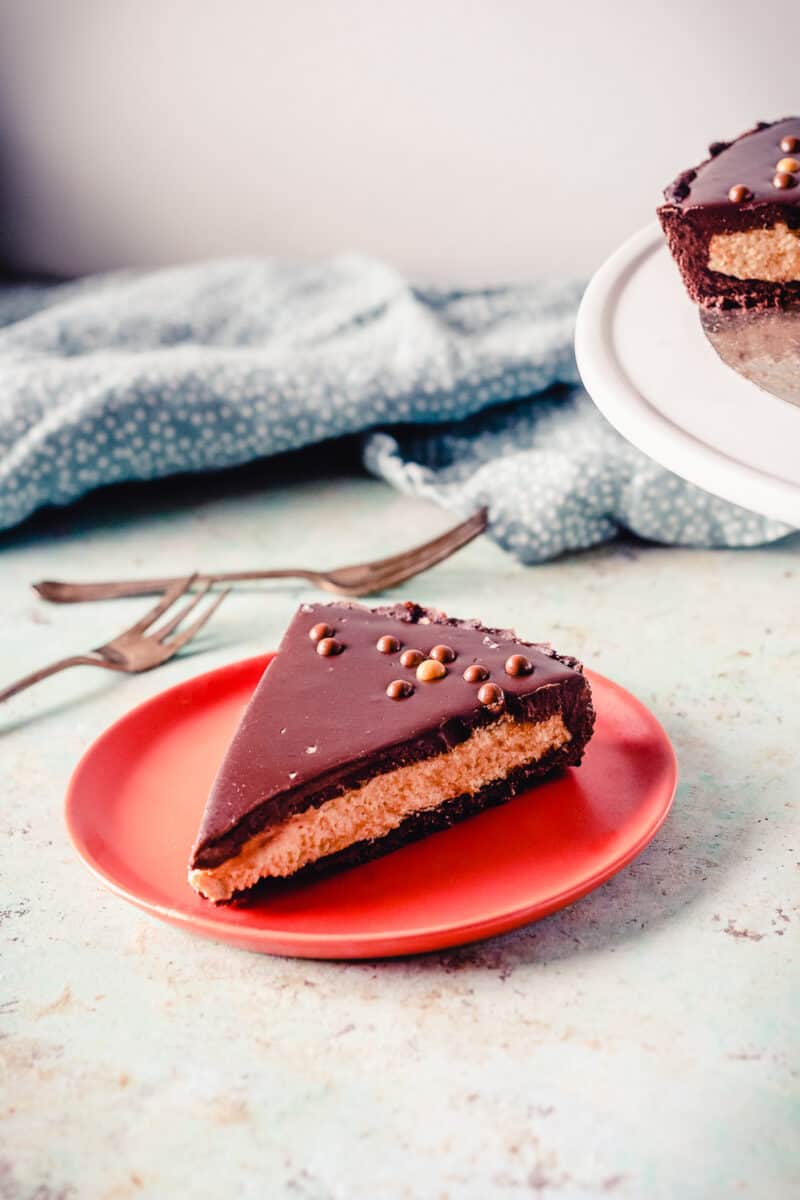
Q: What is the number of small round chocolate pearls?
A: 14